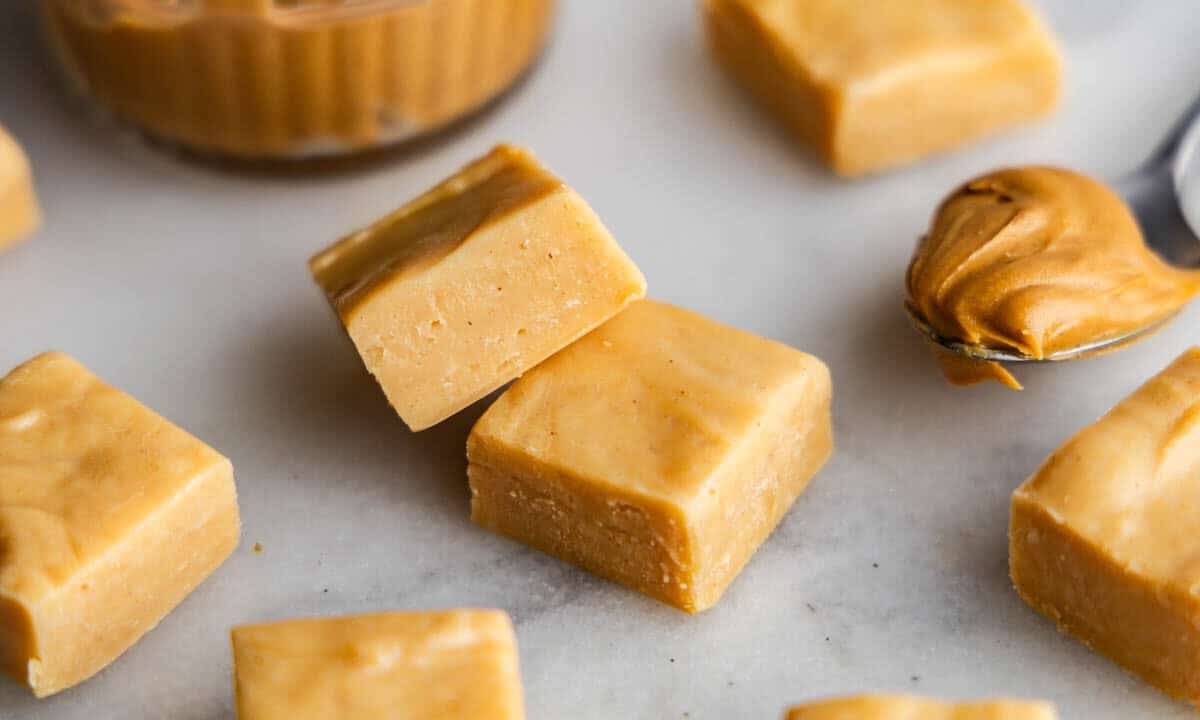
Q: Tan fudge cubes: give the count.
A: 8